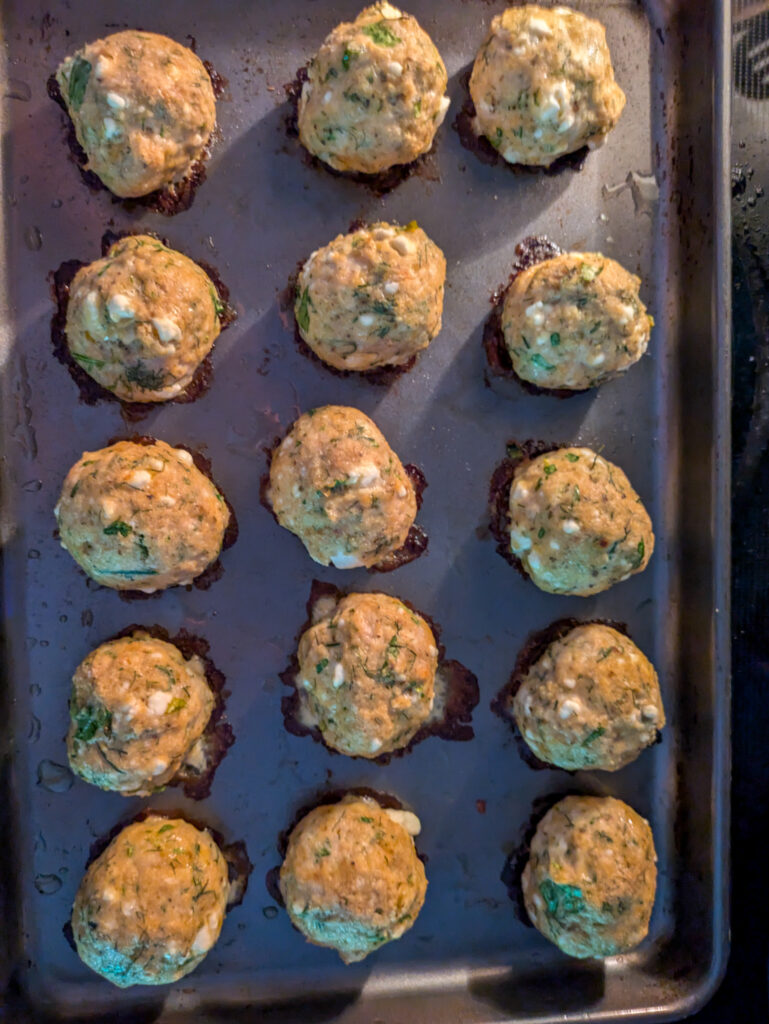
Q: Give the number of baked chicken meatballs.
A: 15